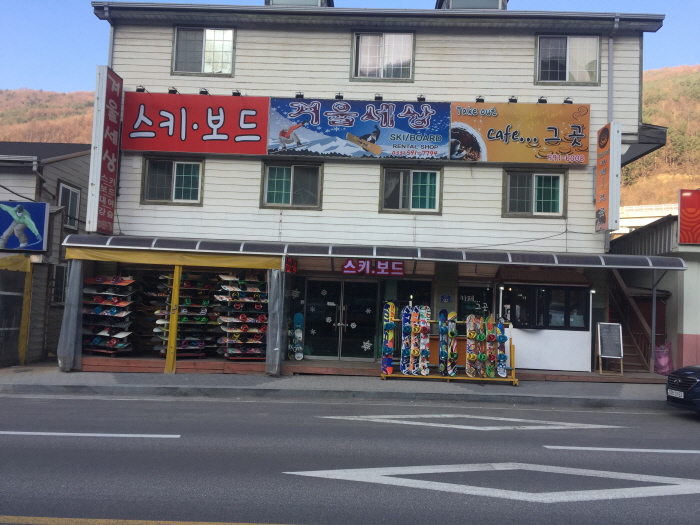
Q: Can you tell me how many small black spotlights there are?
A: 12